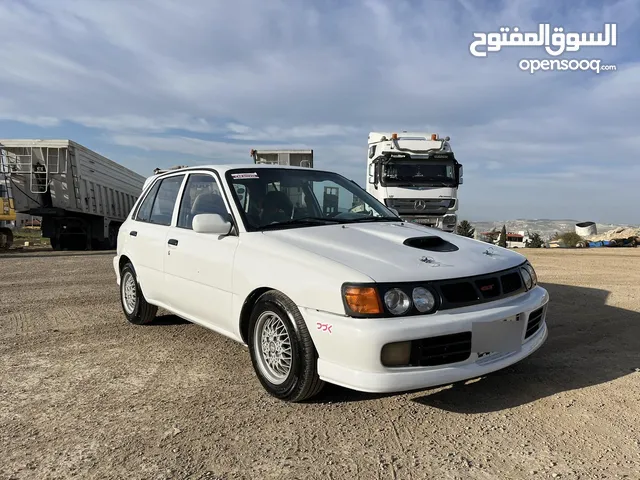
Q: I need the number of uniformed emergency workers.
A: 0